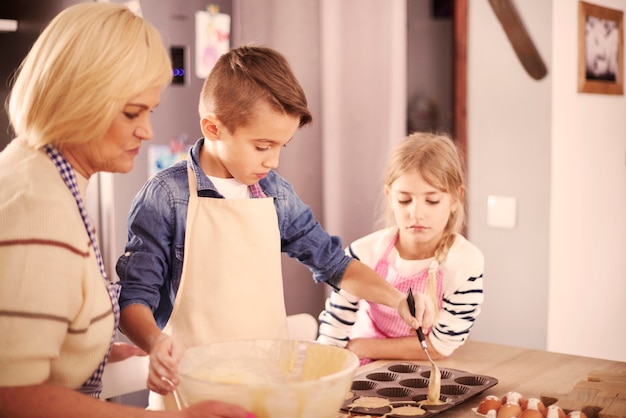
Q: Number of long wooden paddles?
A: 1